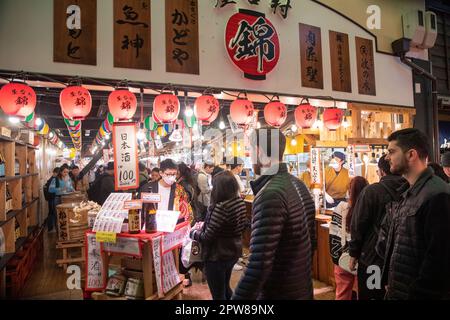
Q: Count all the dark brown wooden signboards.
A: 6